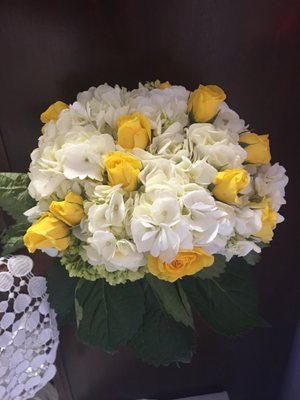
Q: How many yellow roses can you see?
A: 11